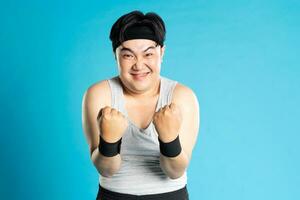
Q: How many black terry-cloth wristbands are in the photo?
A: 2